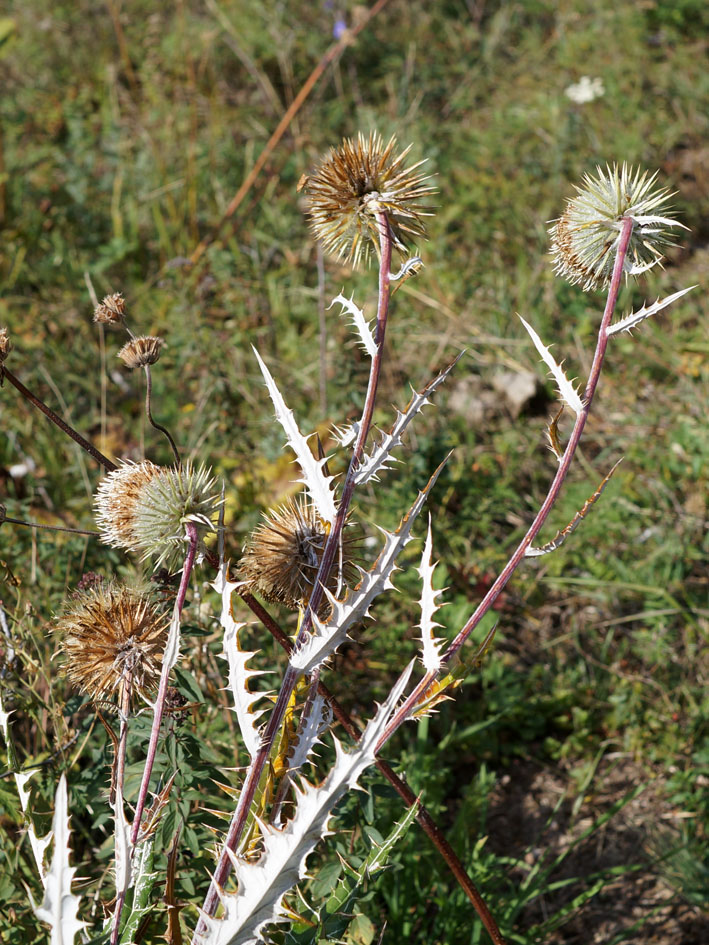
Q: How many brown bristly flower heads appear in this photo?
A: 3